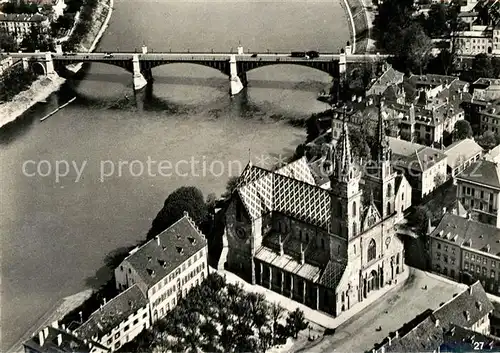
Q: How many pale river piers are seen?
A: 2